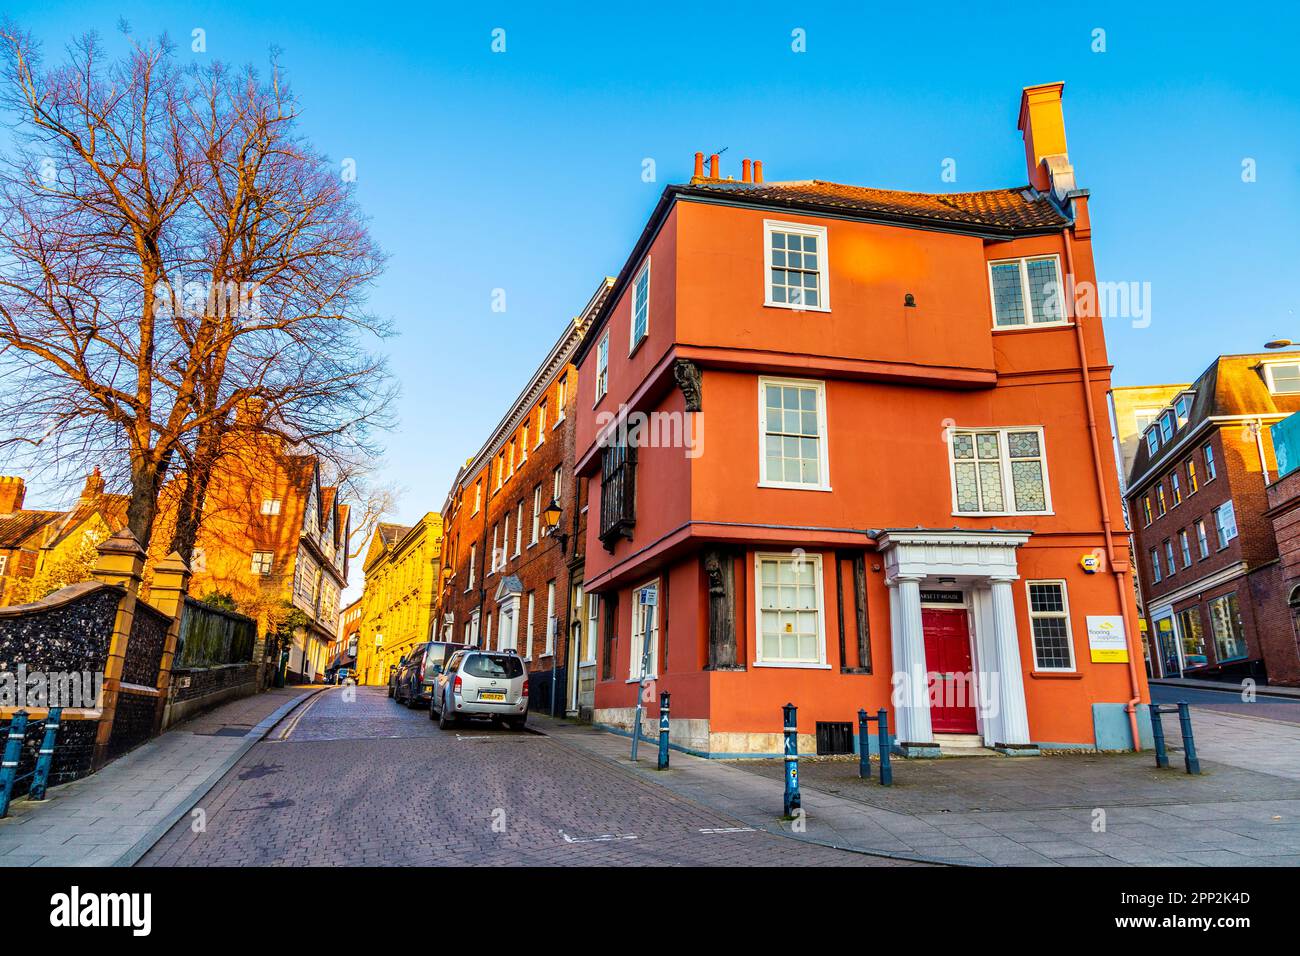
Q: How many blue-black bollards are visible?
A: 8